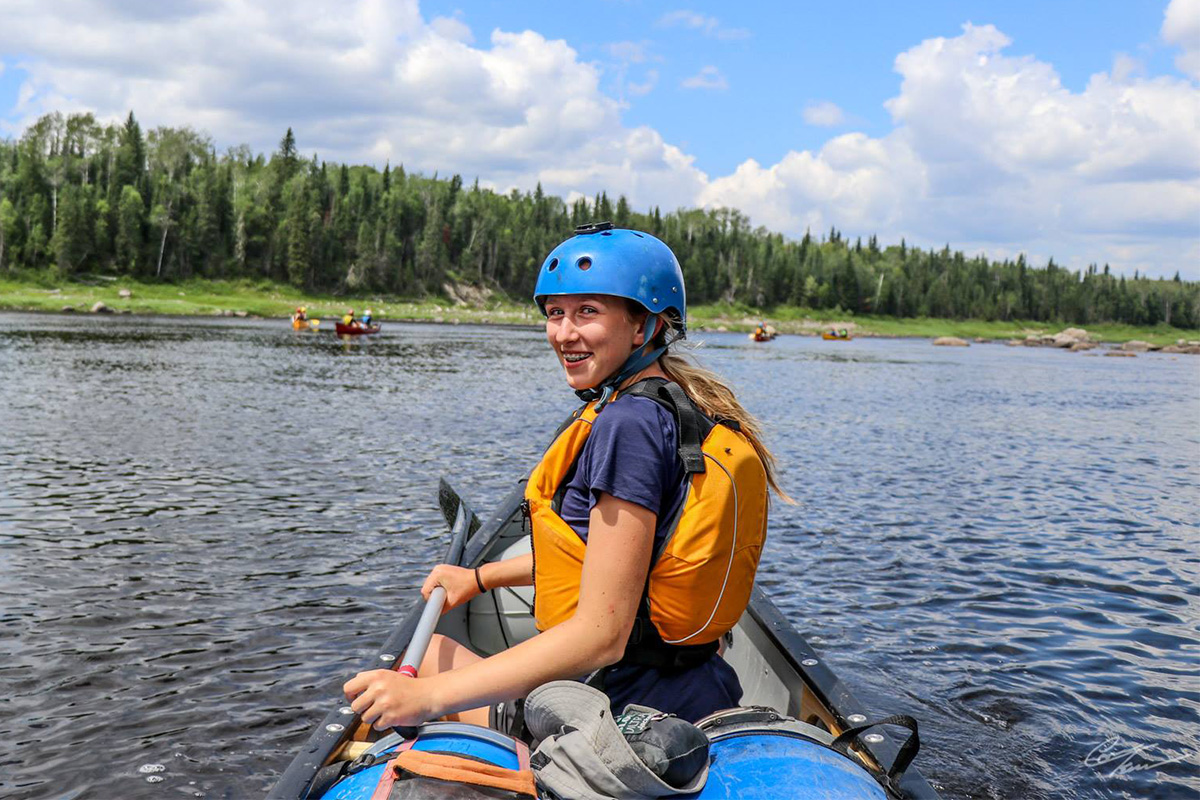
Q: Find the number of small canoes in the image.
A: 4